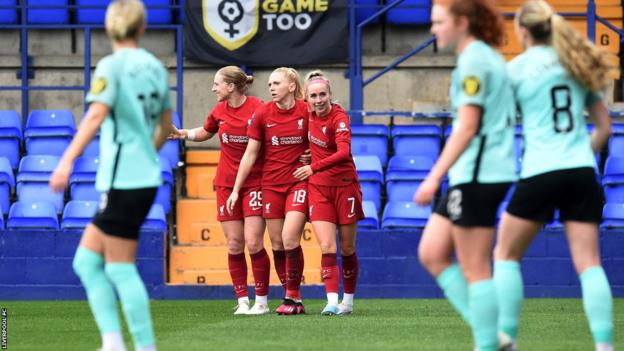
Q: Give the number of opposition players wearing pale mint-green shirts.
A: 3